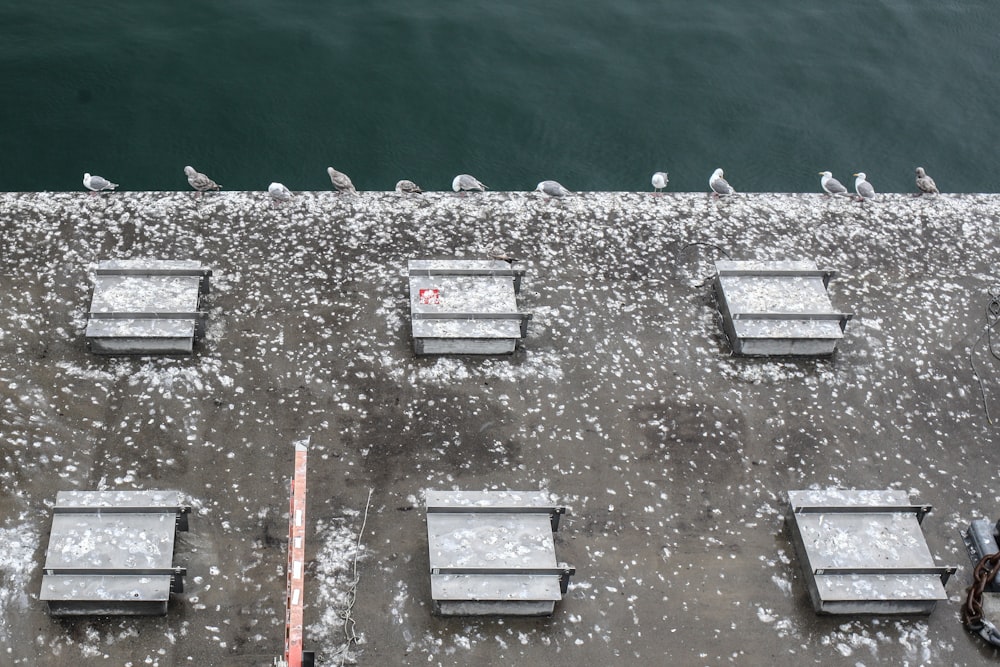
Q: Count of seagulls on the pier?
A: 12